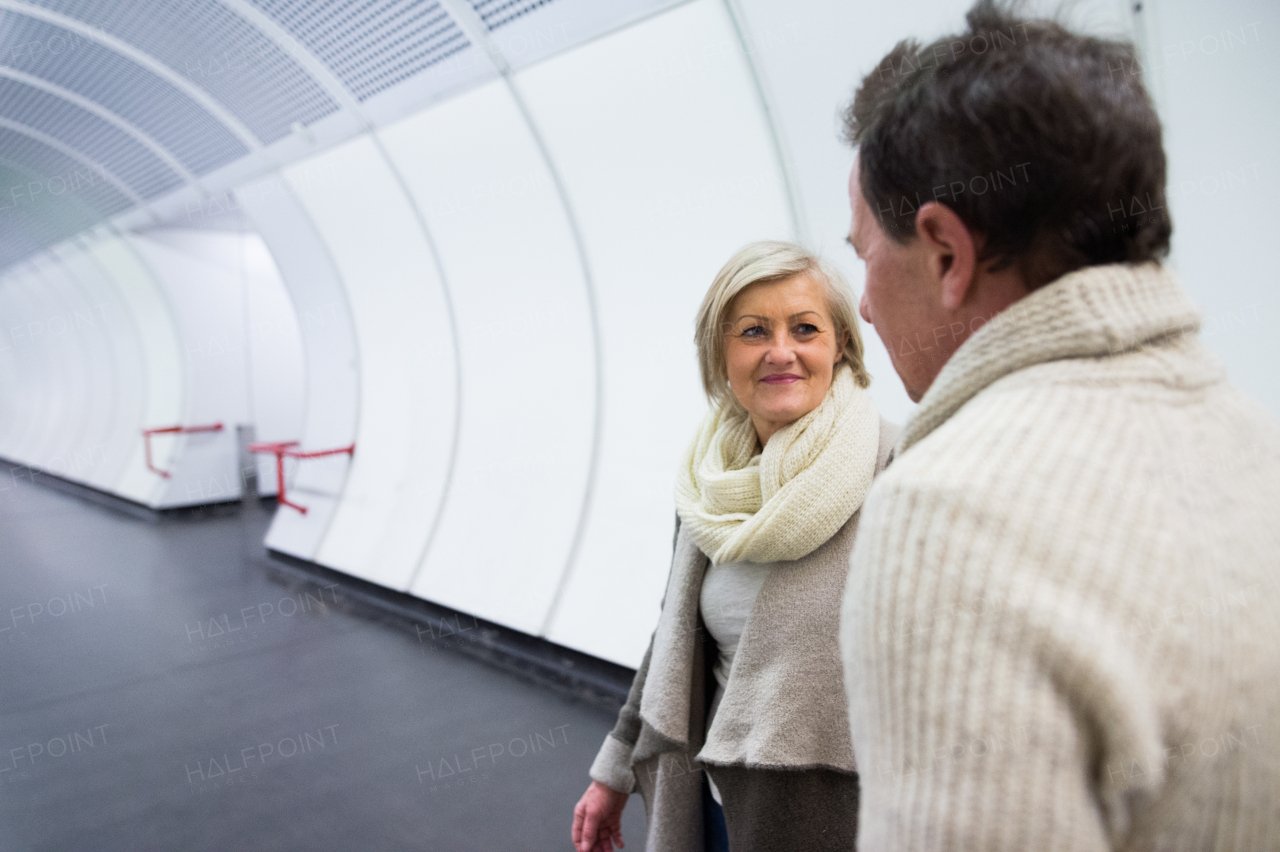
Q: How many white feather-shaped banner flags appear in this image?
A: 0